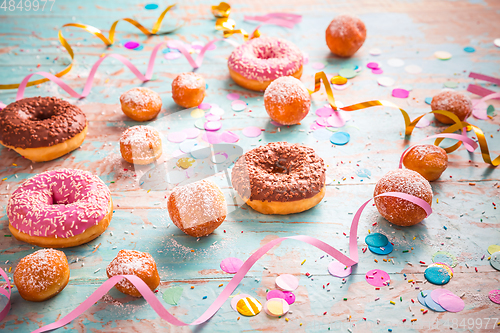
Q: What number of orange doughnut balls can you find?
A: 11